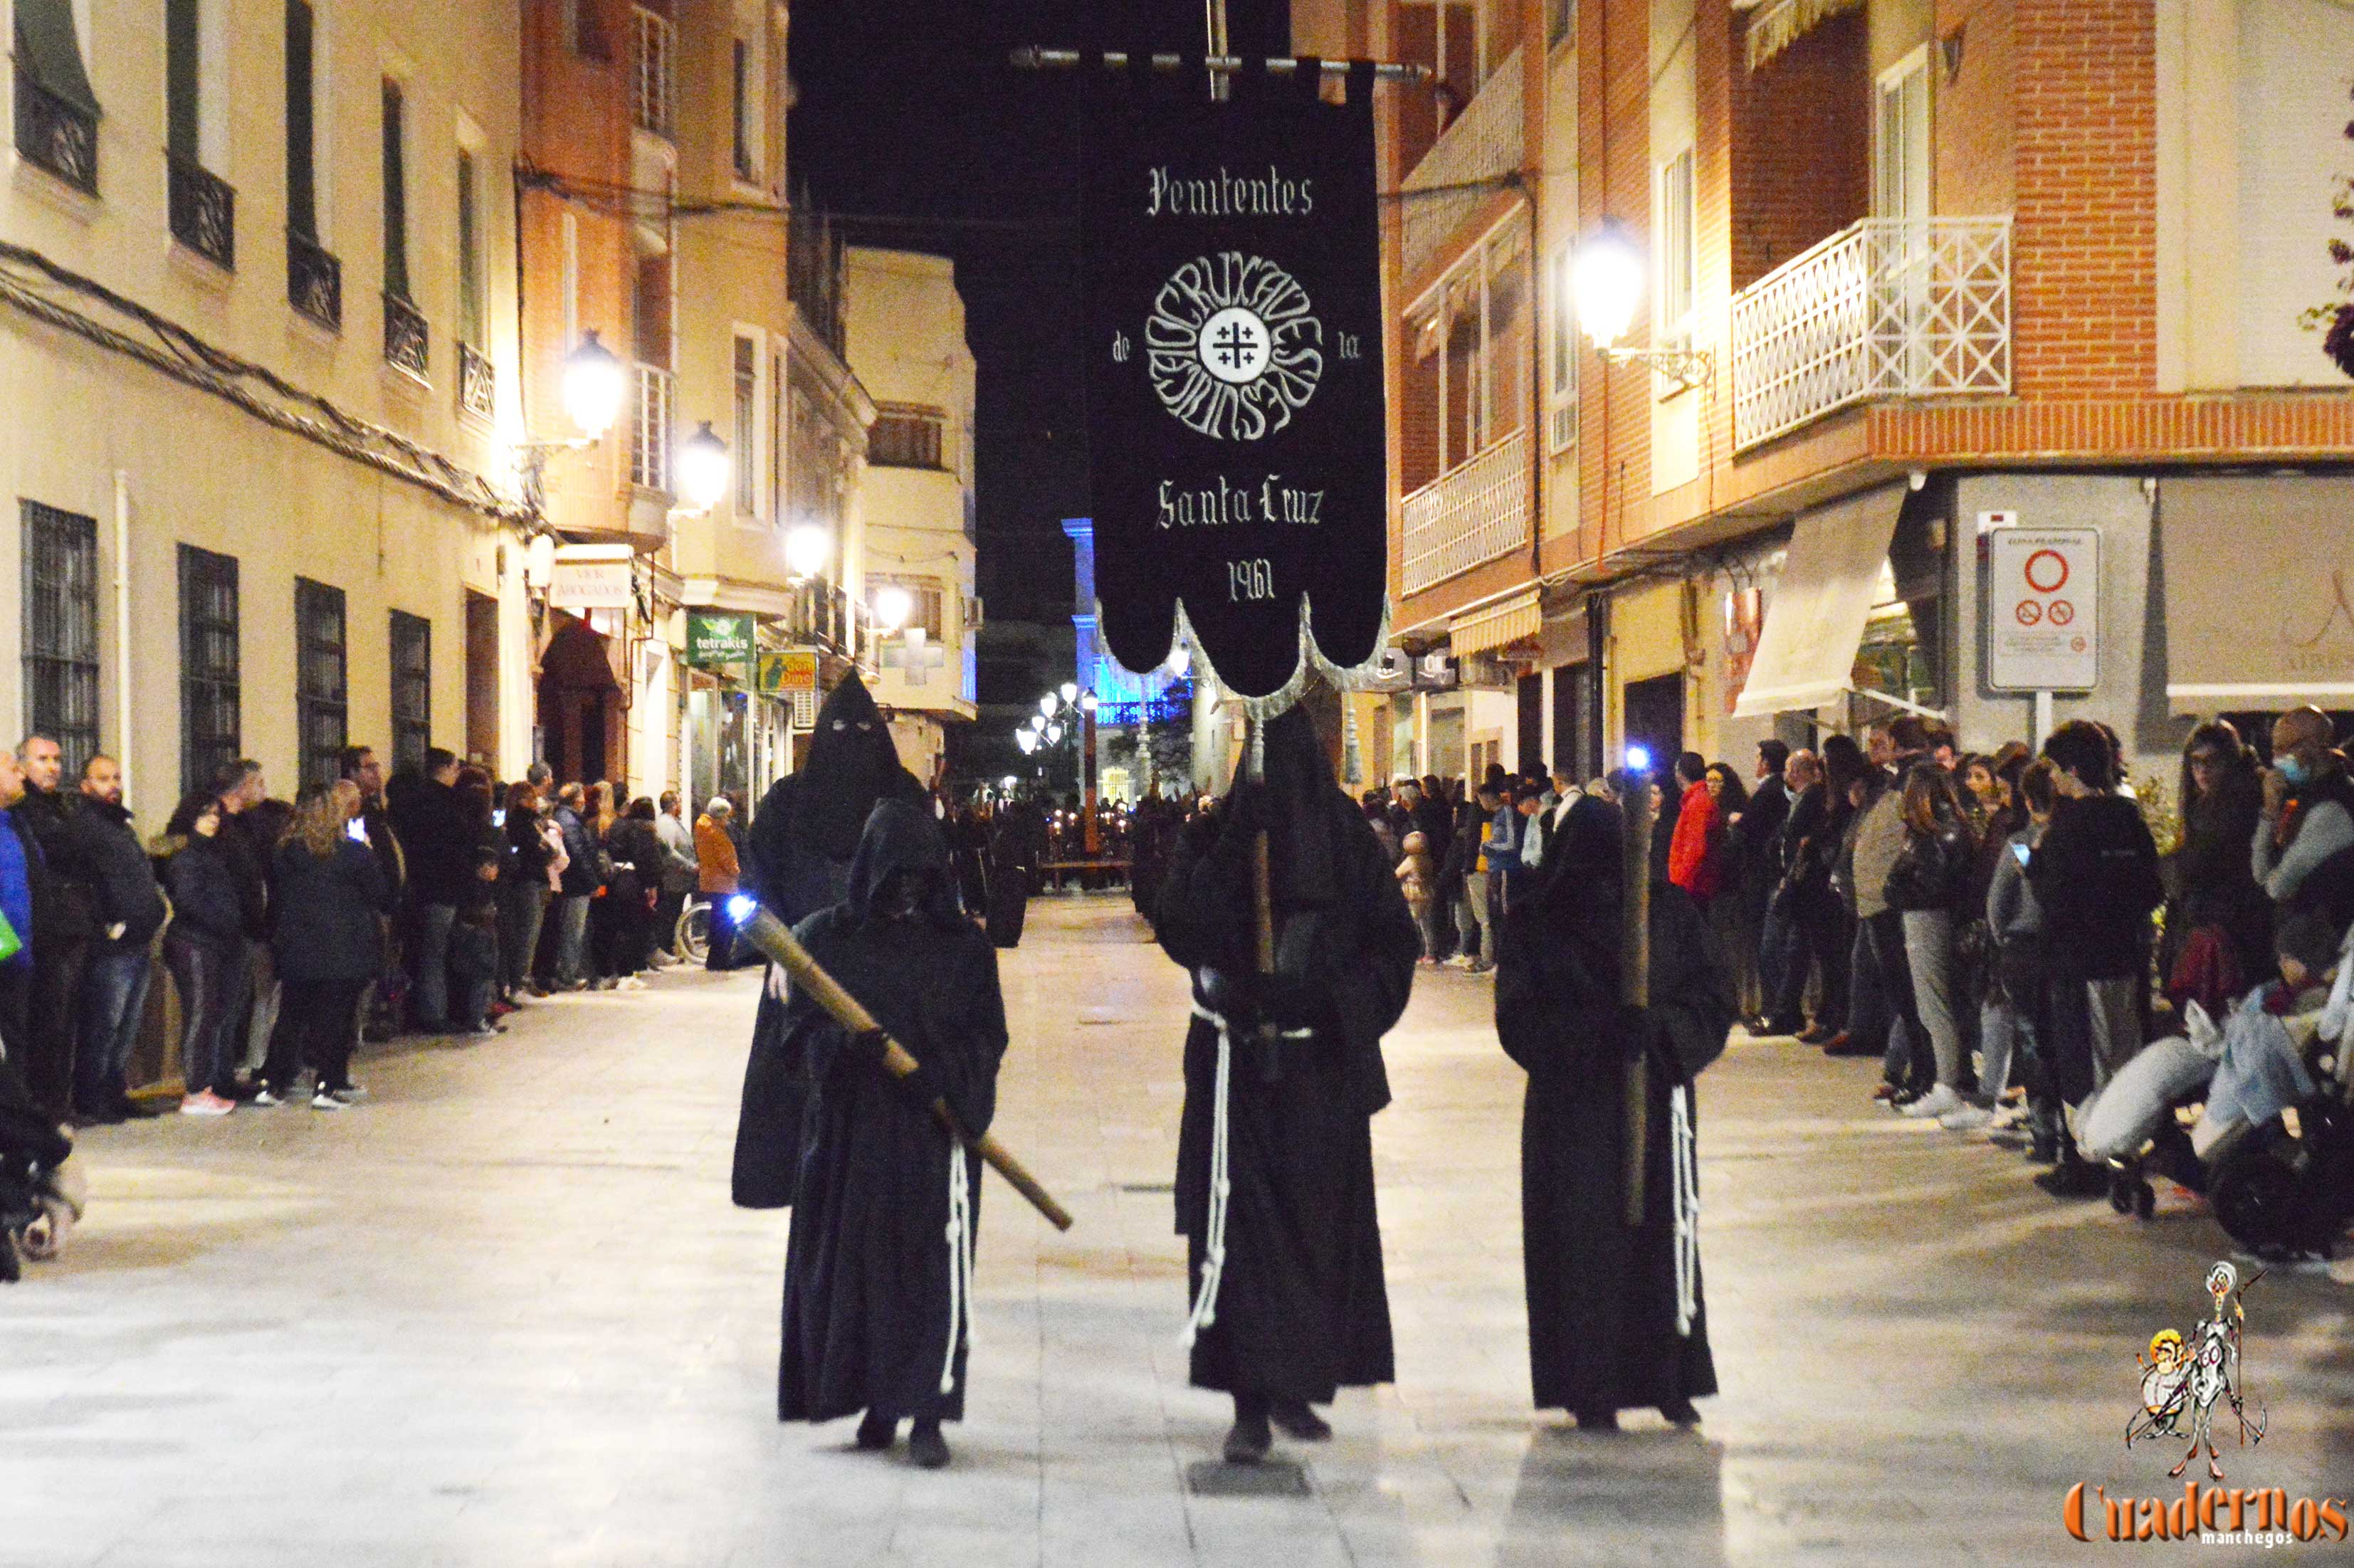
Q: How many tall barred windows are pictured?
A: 4